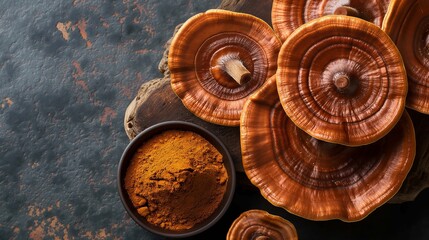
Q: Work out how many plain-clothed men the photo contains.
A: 0